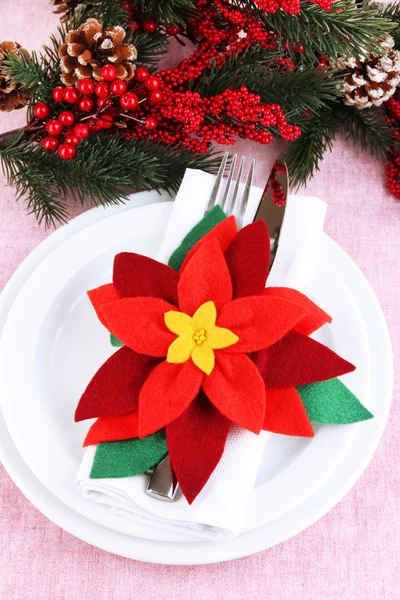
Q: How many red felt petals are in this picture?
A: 15